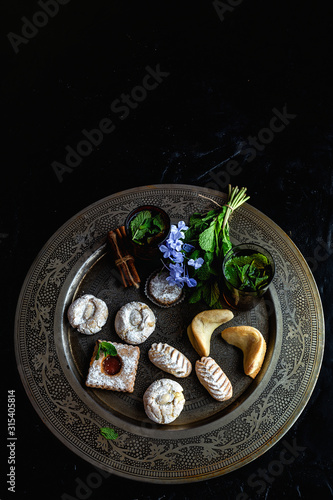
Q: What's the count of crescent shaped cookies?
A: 2